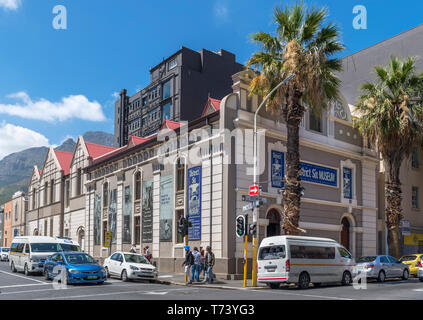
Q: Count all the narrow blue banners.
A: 3